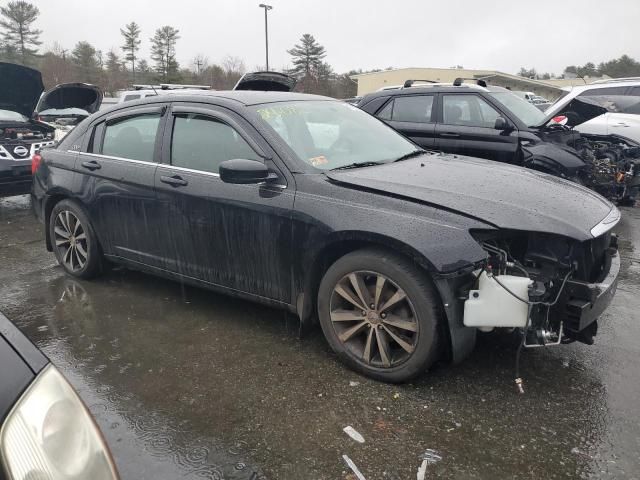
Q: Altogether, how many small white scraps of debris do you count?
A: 3